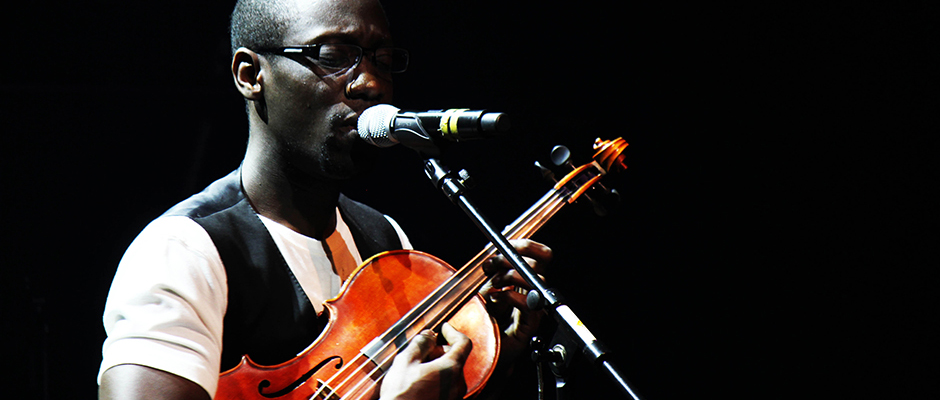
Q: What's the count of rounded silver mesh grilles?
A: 1